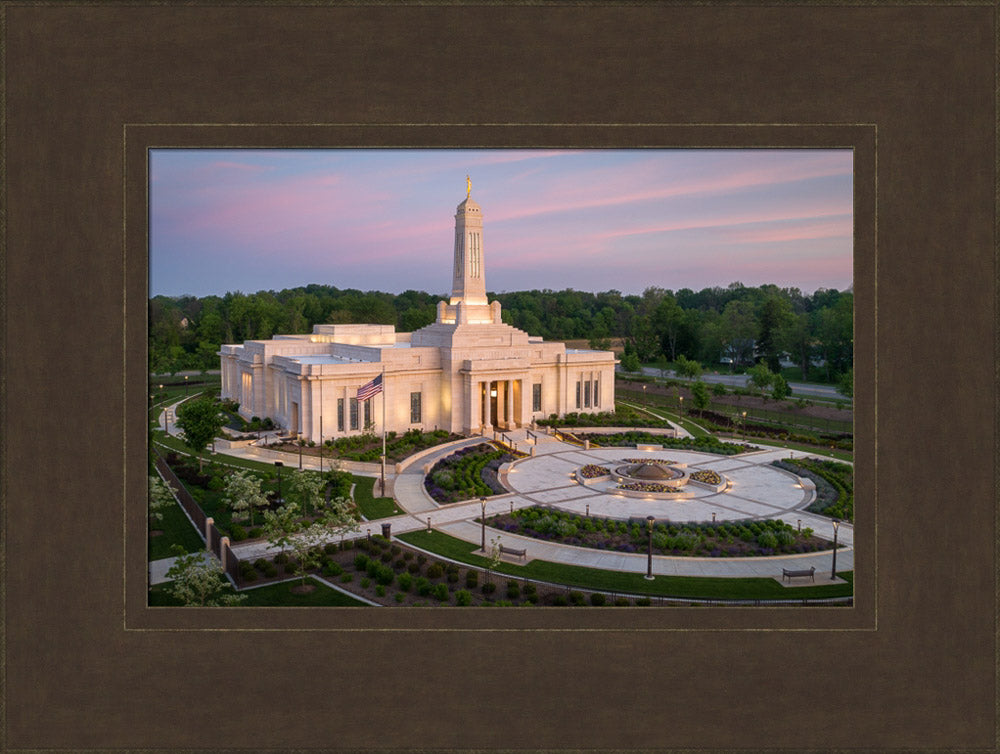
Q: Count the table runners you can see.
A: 0